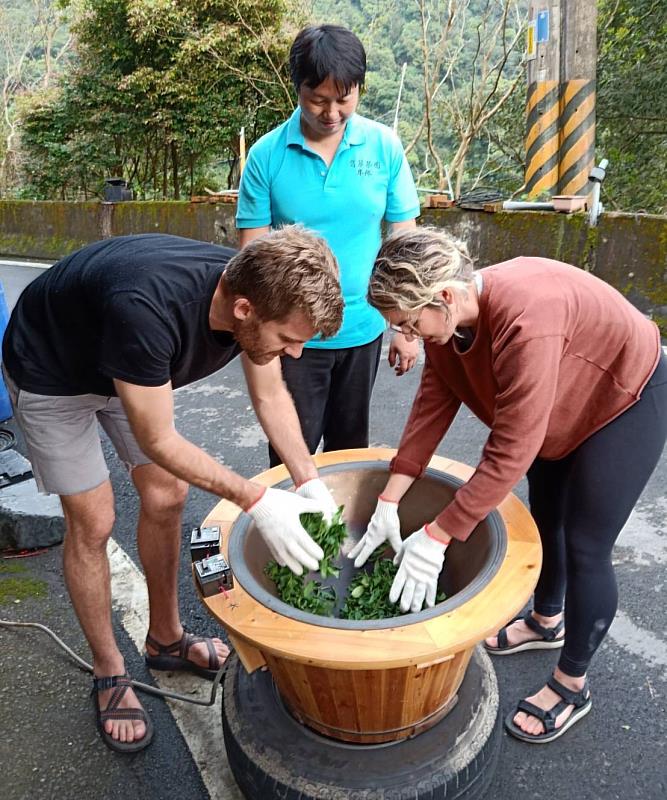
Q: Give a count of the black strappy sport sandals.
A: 4